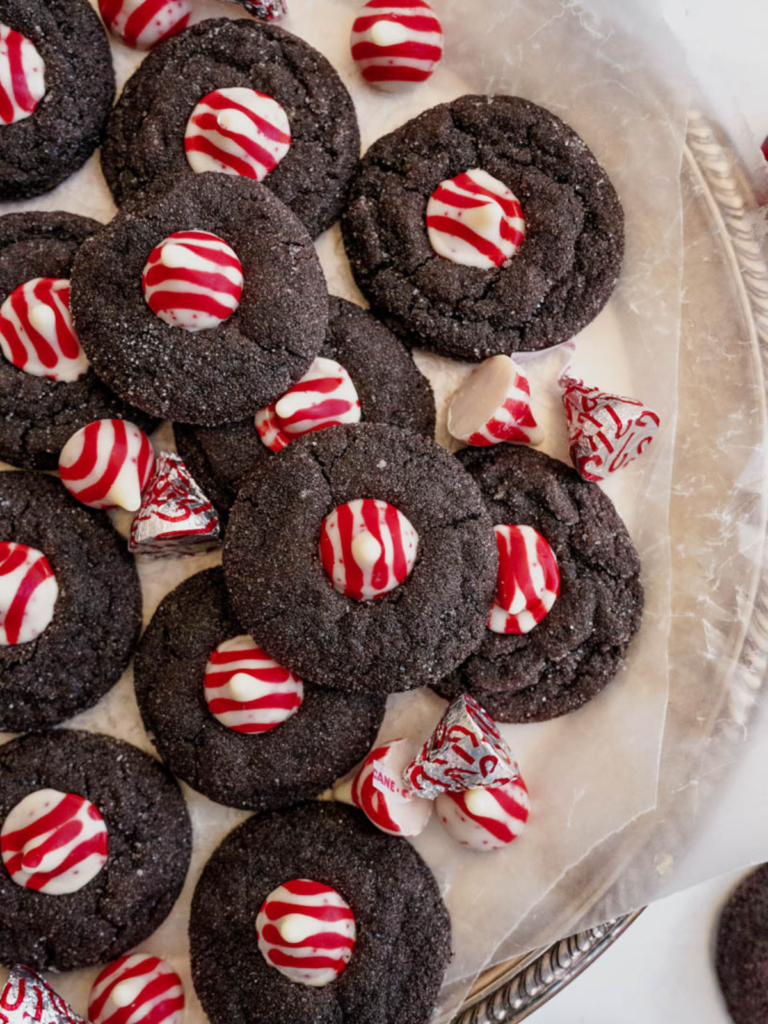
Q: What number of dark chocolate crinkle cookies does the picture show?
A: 13